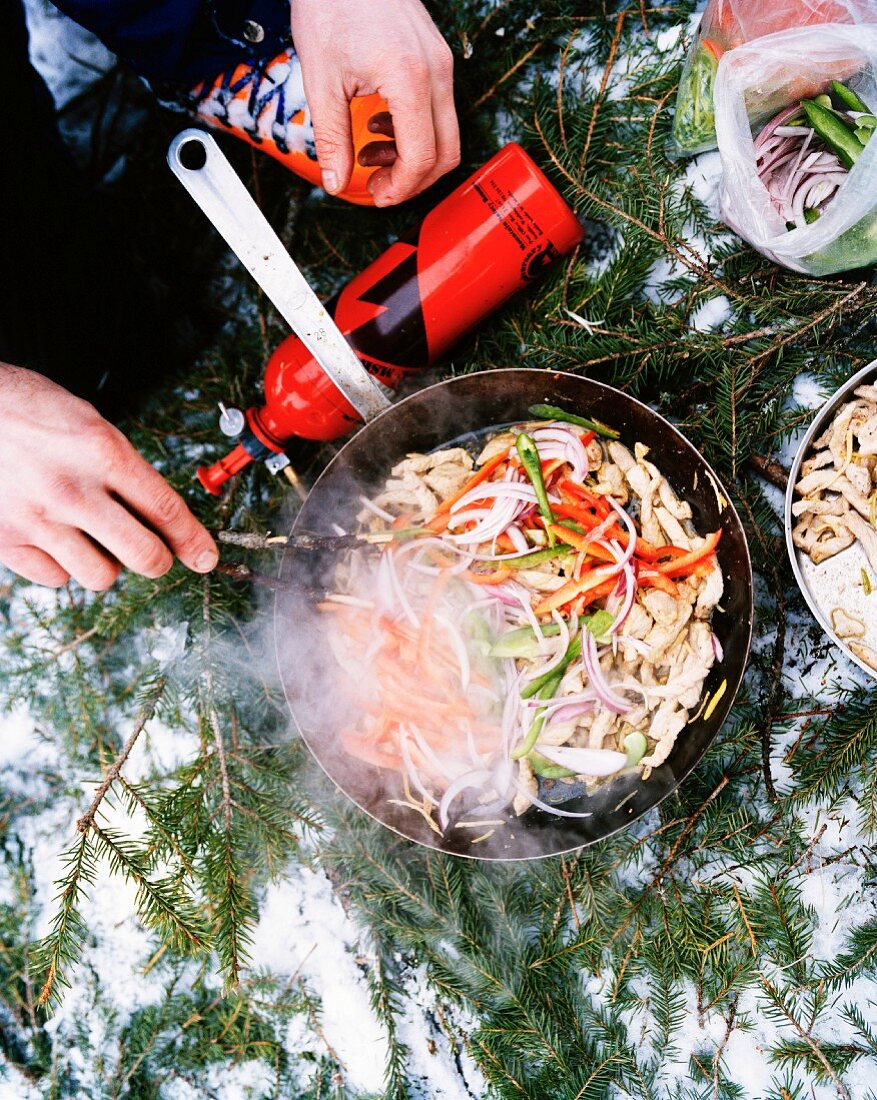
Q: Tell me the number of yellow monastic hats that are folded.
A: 0